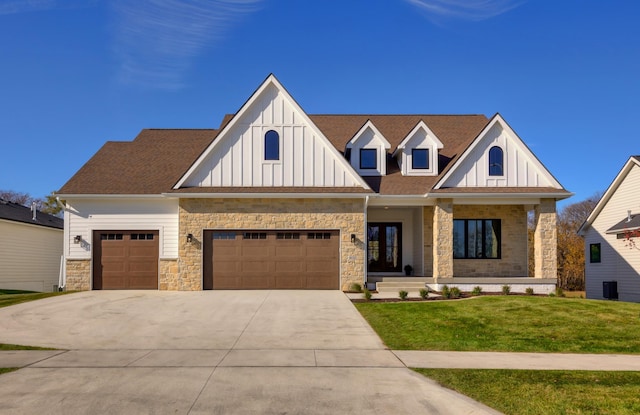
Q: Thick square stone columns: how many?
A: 2